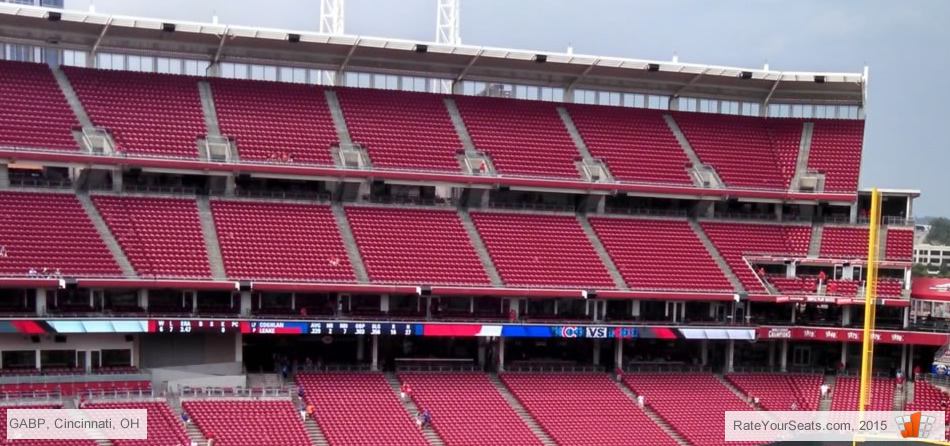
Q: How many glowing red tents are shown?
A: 0